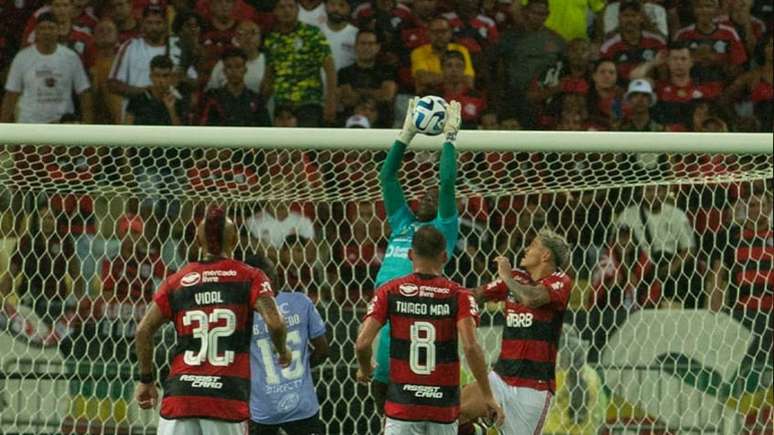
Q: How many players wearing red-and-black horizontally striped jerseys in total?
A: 3